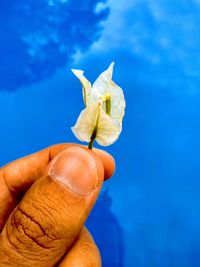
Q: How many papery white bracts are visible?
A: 3